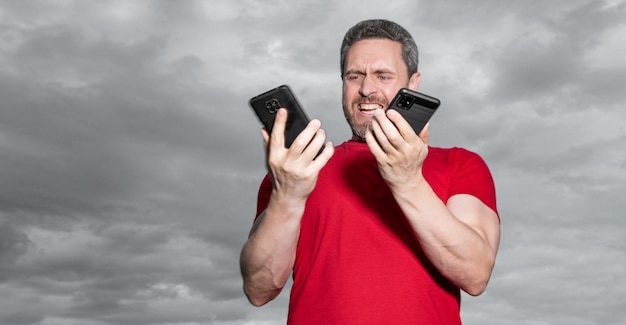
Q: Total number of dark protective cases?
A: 2